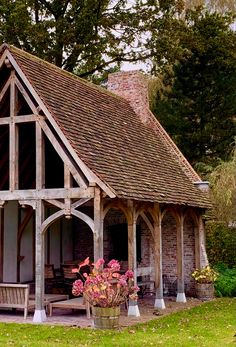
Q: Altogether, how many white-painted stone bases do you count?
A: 4